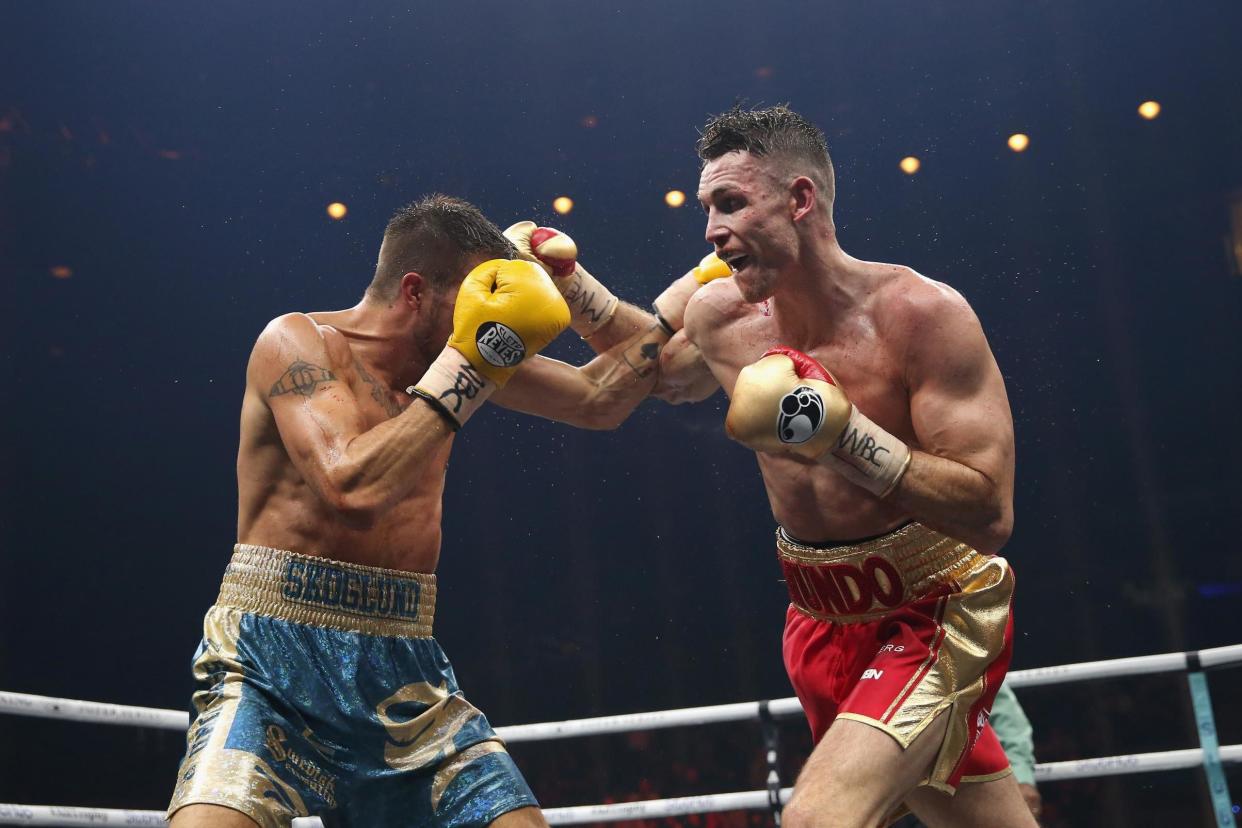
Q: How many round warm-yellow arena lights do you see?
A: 6